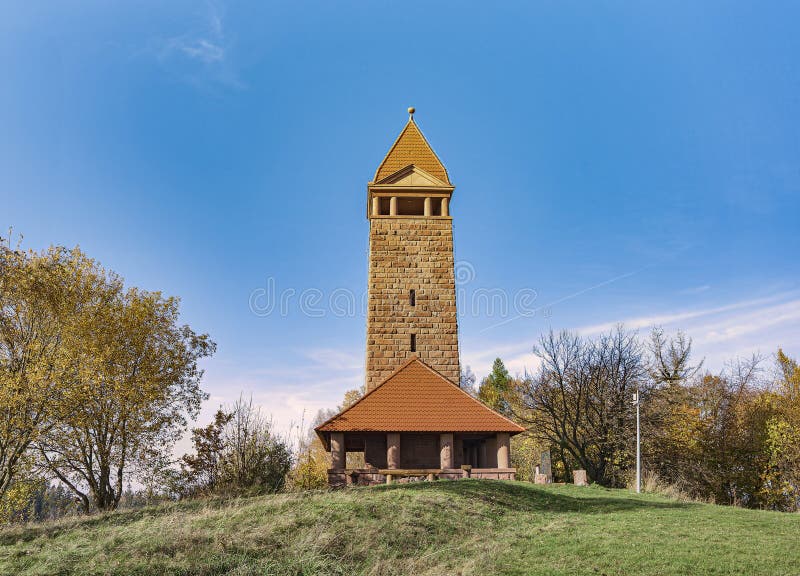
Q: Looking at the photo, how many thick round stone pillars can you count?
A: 4